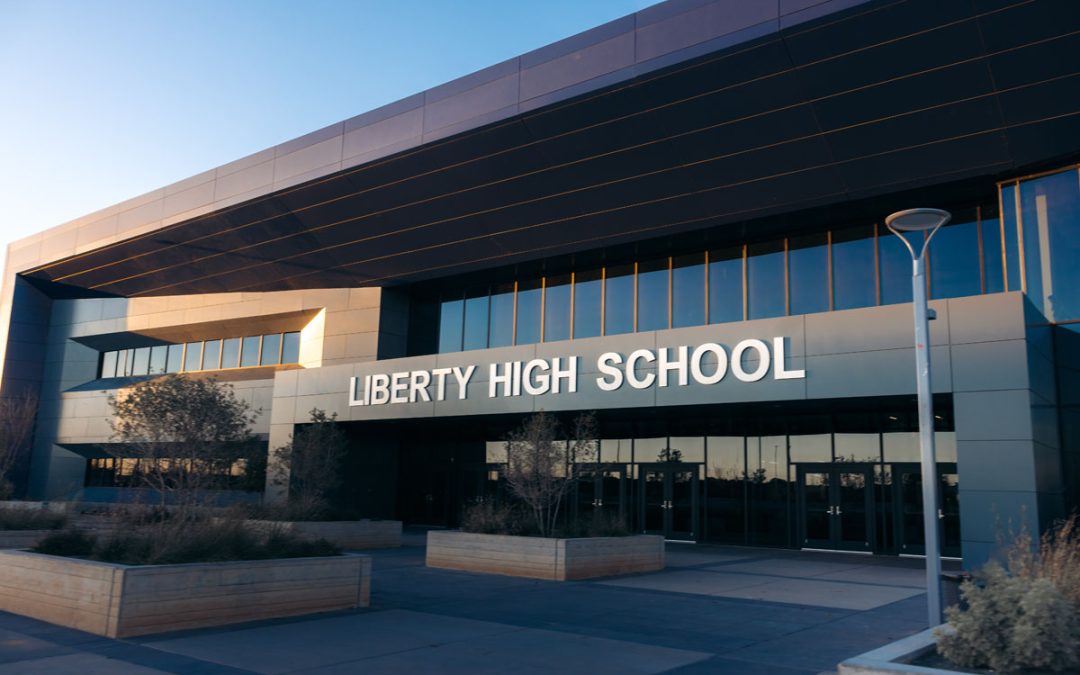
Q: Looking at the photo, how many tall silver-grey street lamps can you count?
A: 1